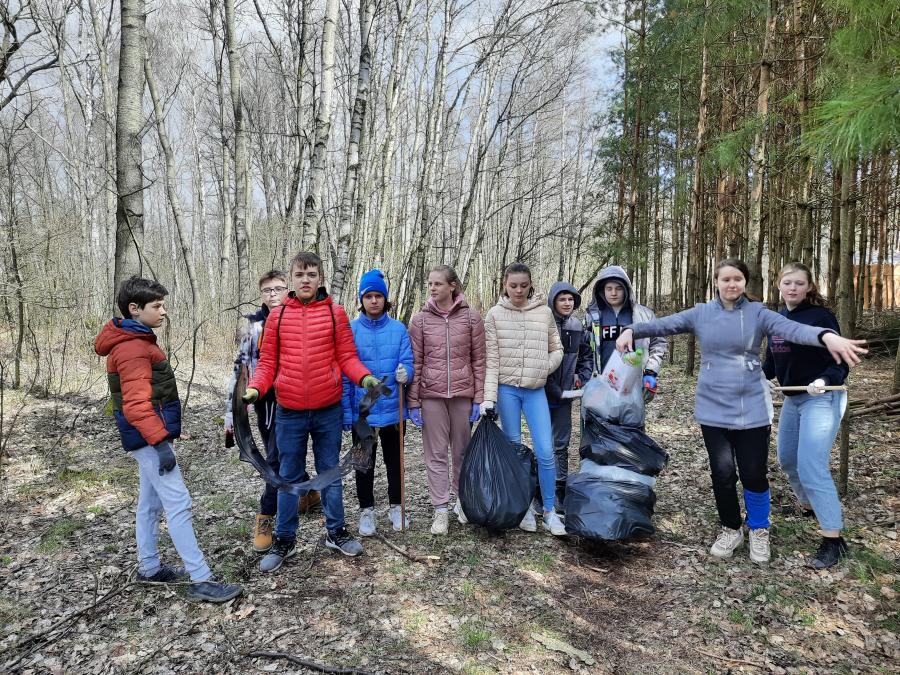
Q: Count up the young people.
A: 10